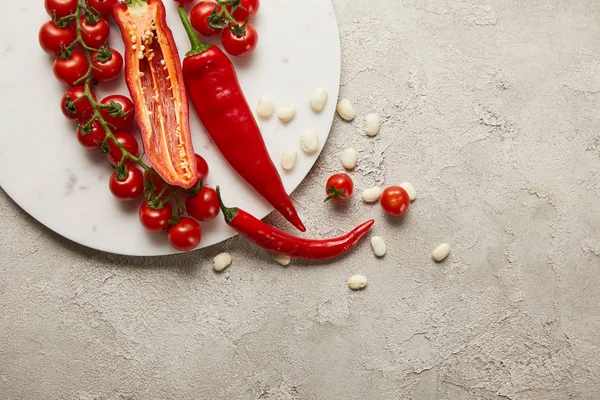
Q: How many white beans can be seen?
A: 15